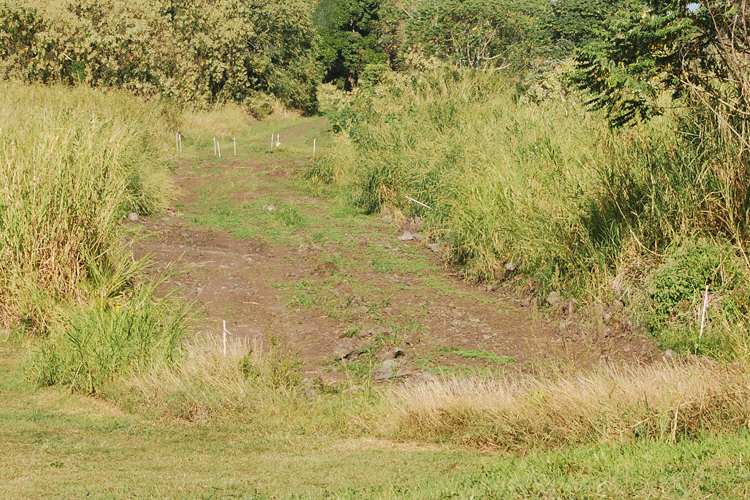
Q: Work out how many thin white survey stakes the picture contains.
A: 11